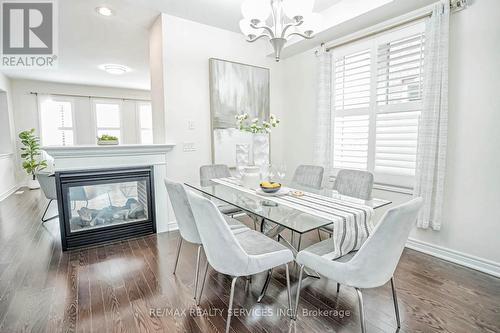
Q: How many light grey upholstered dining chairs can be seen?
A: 6